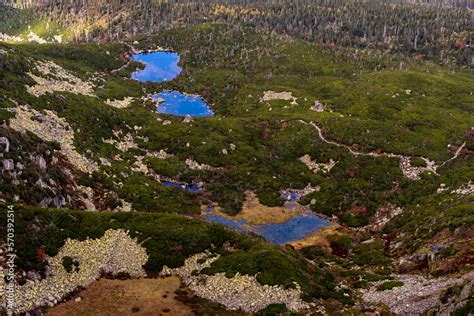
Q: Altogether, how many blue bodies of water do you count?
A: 5